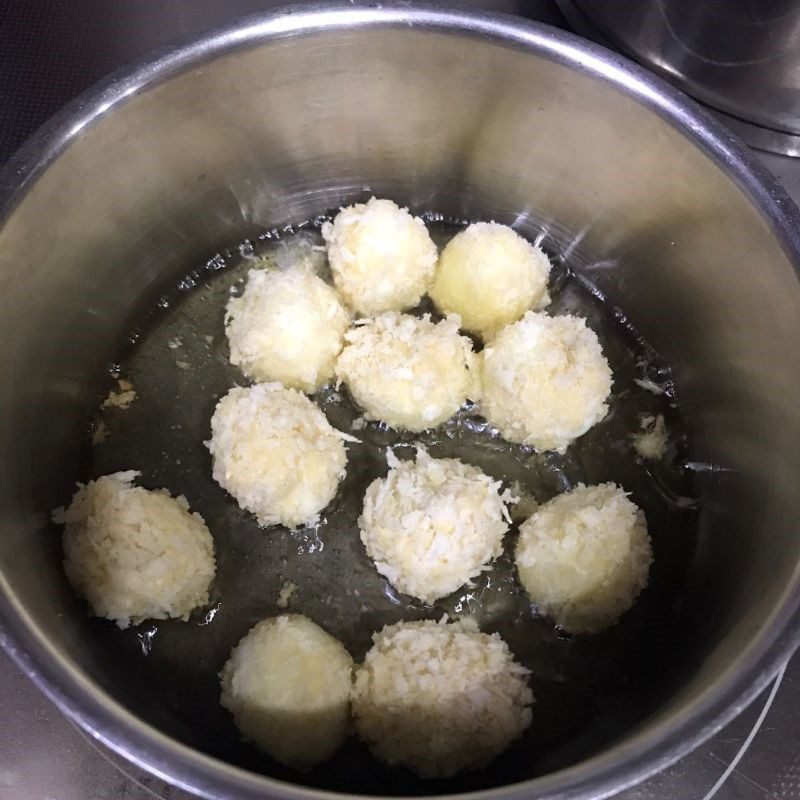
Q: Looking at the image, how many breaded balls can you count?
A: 11